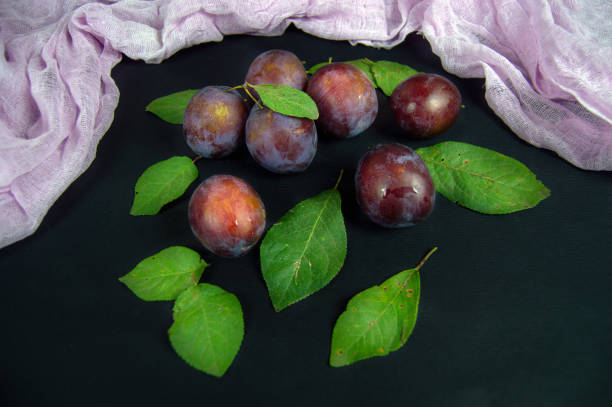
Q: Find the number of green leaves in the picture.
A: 10